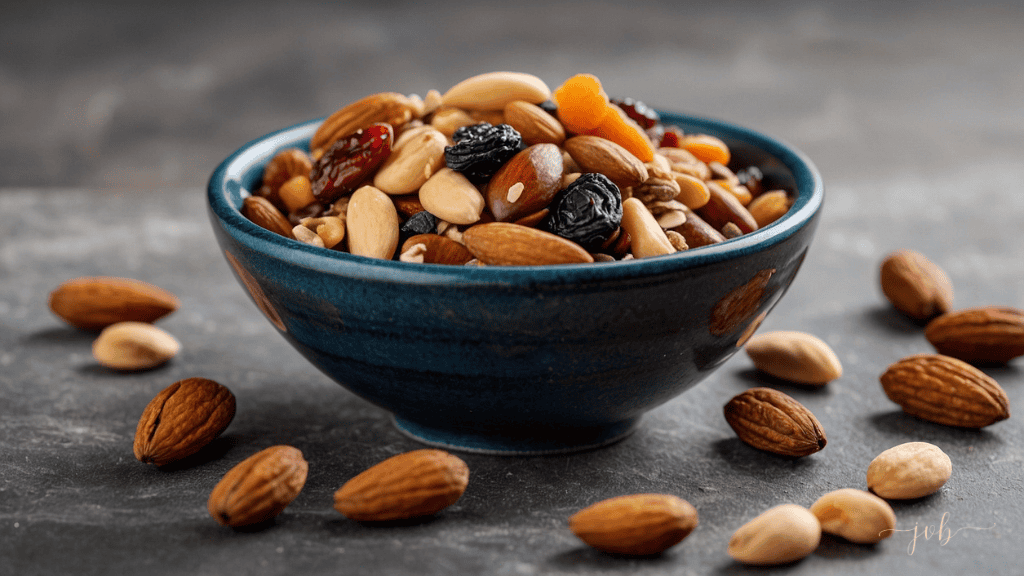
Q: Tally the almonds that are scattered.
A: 9